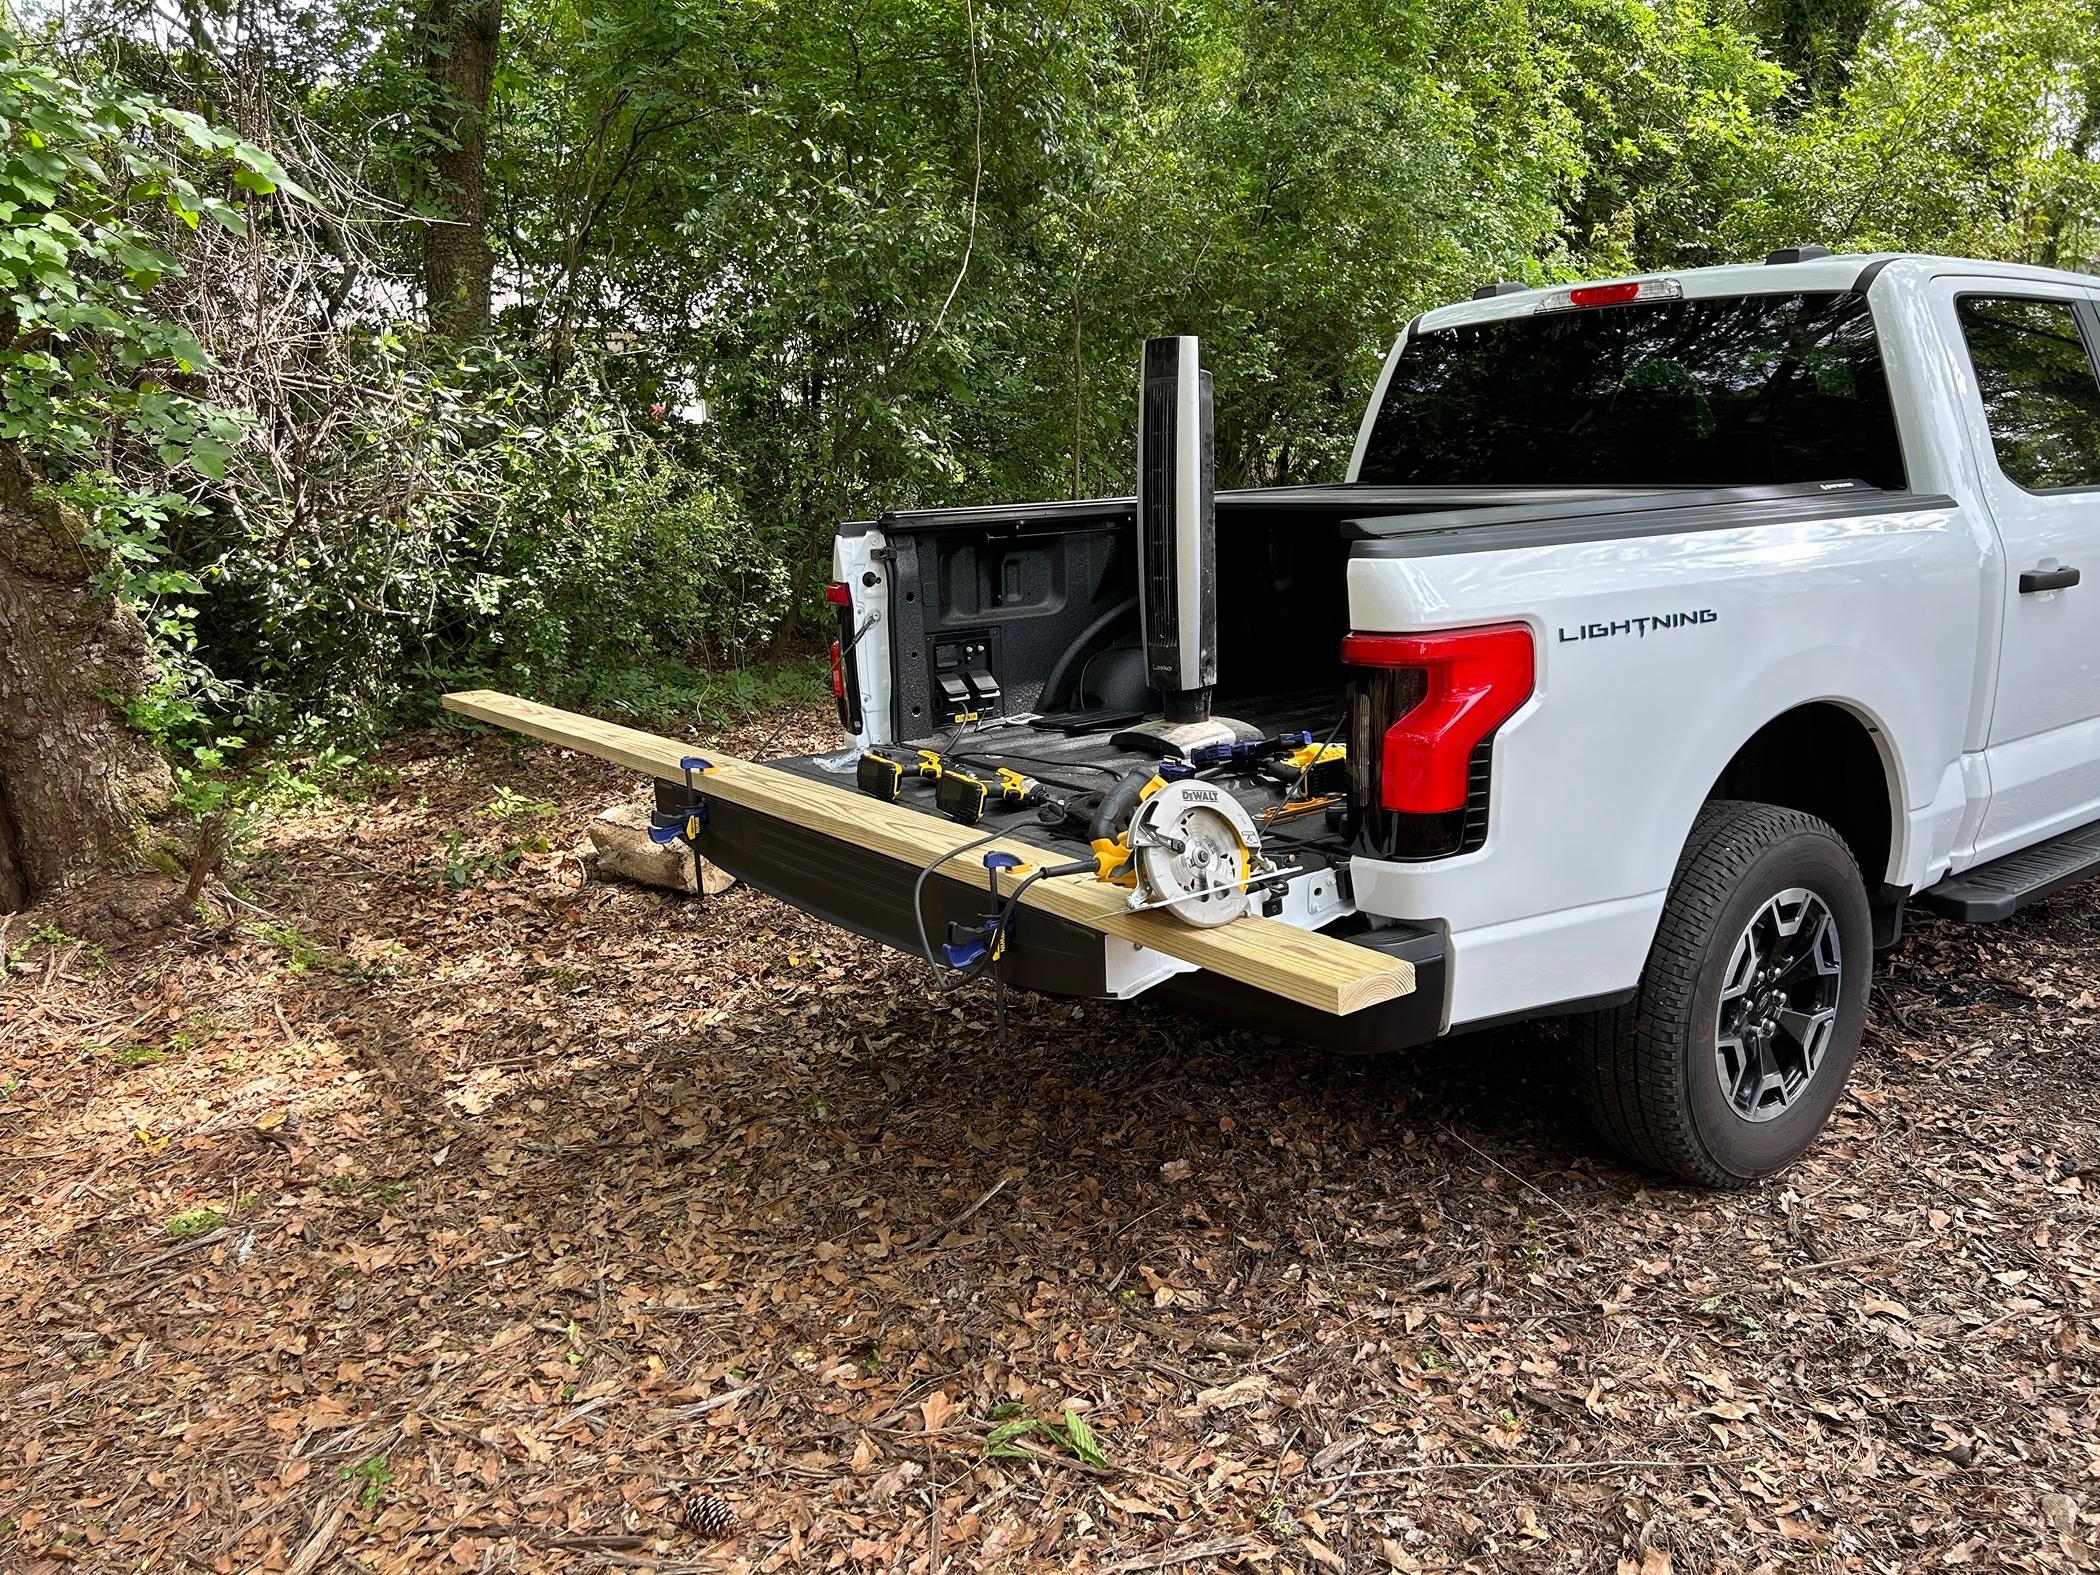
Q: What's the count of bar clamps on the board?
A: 2